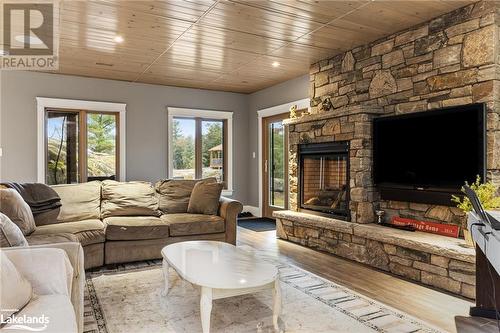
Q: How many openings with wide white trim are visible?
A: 3